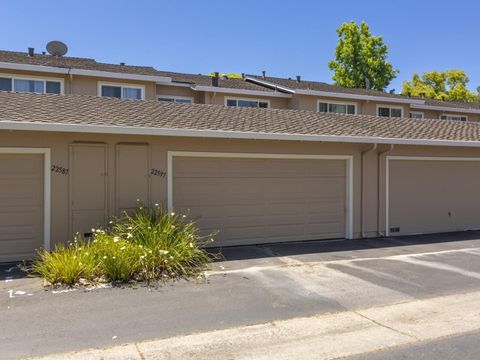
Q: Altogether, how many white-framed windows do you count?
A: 8